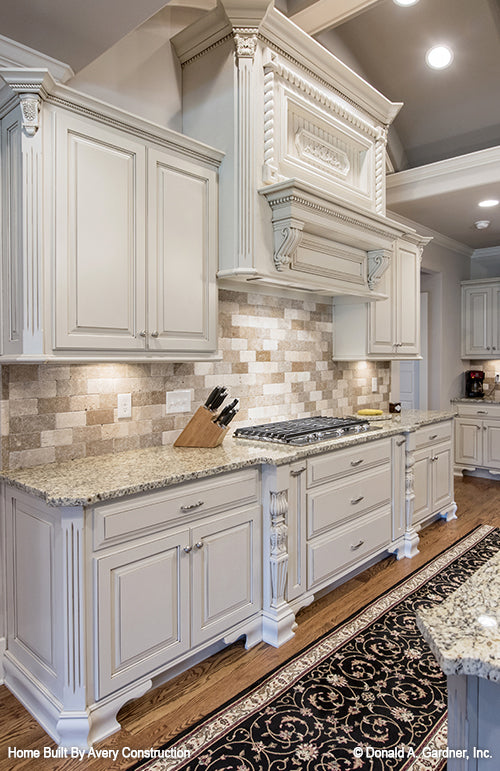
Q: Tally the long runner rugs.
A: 1